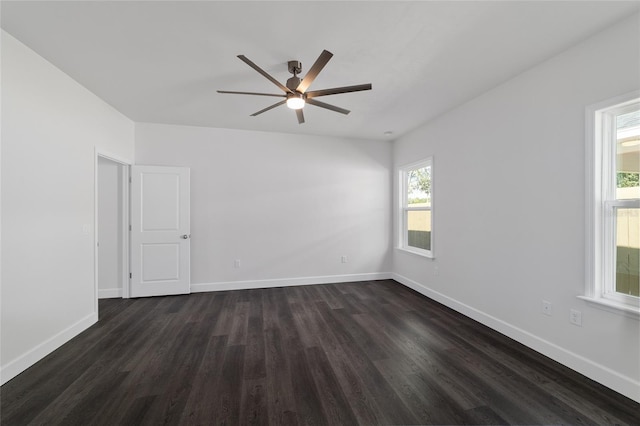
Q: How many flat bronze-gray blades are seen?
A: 7